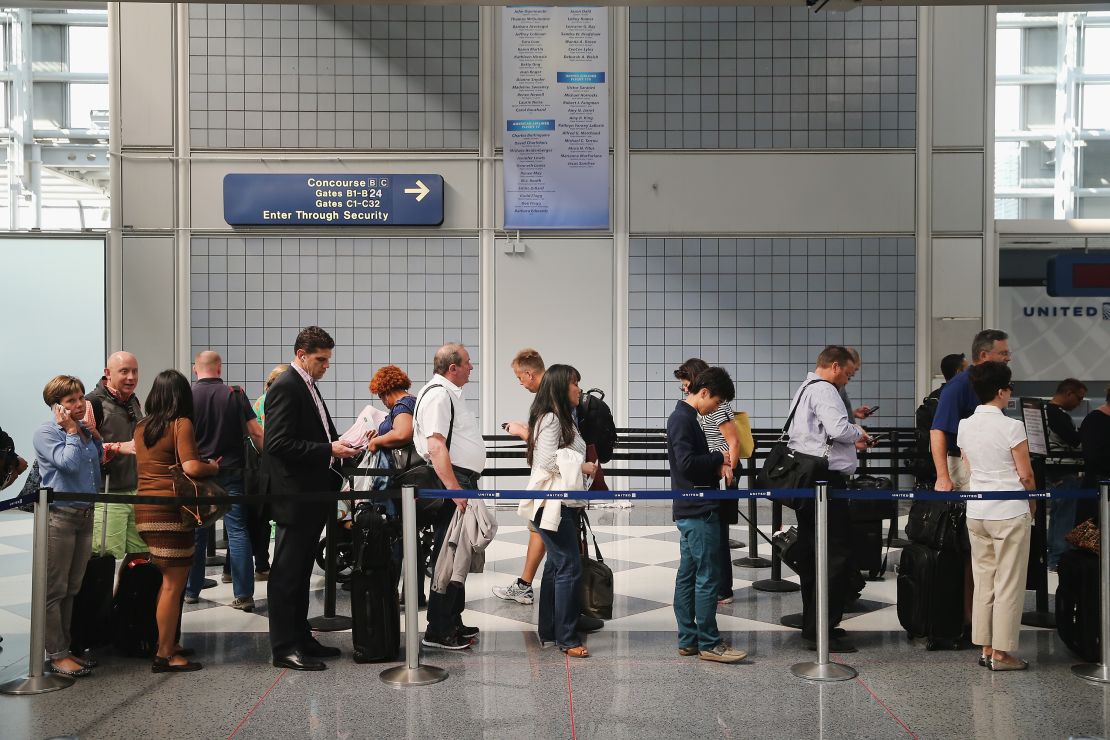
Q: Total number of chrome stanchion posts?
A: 4